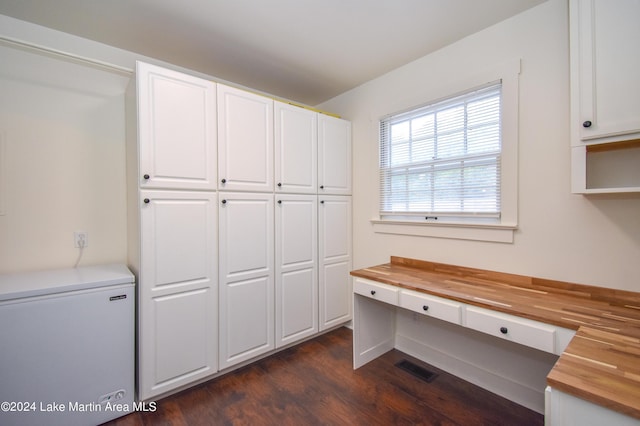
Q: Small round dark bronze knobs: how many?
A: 12